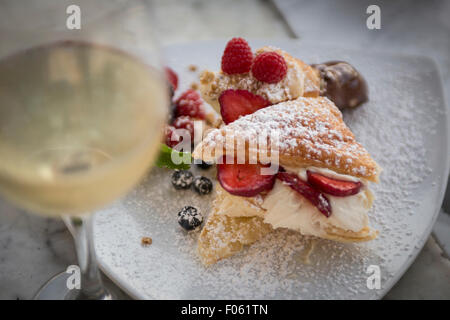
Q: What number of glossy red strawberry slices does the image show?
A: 4